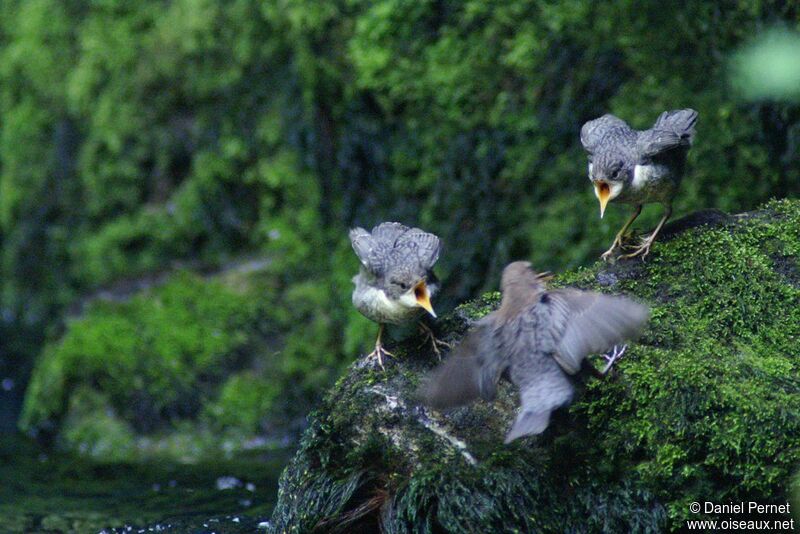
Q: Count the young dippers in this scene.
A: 2